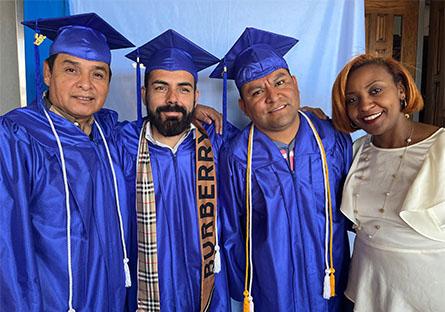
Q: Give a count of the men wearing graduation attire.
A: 3